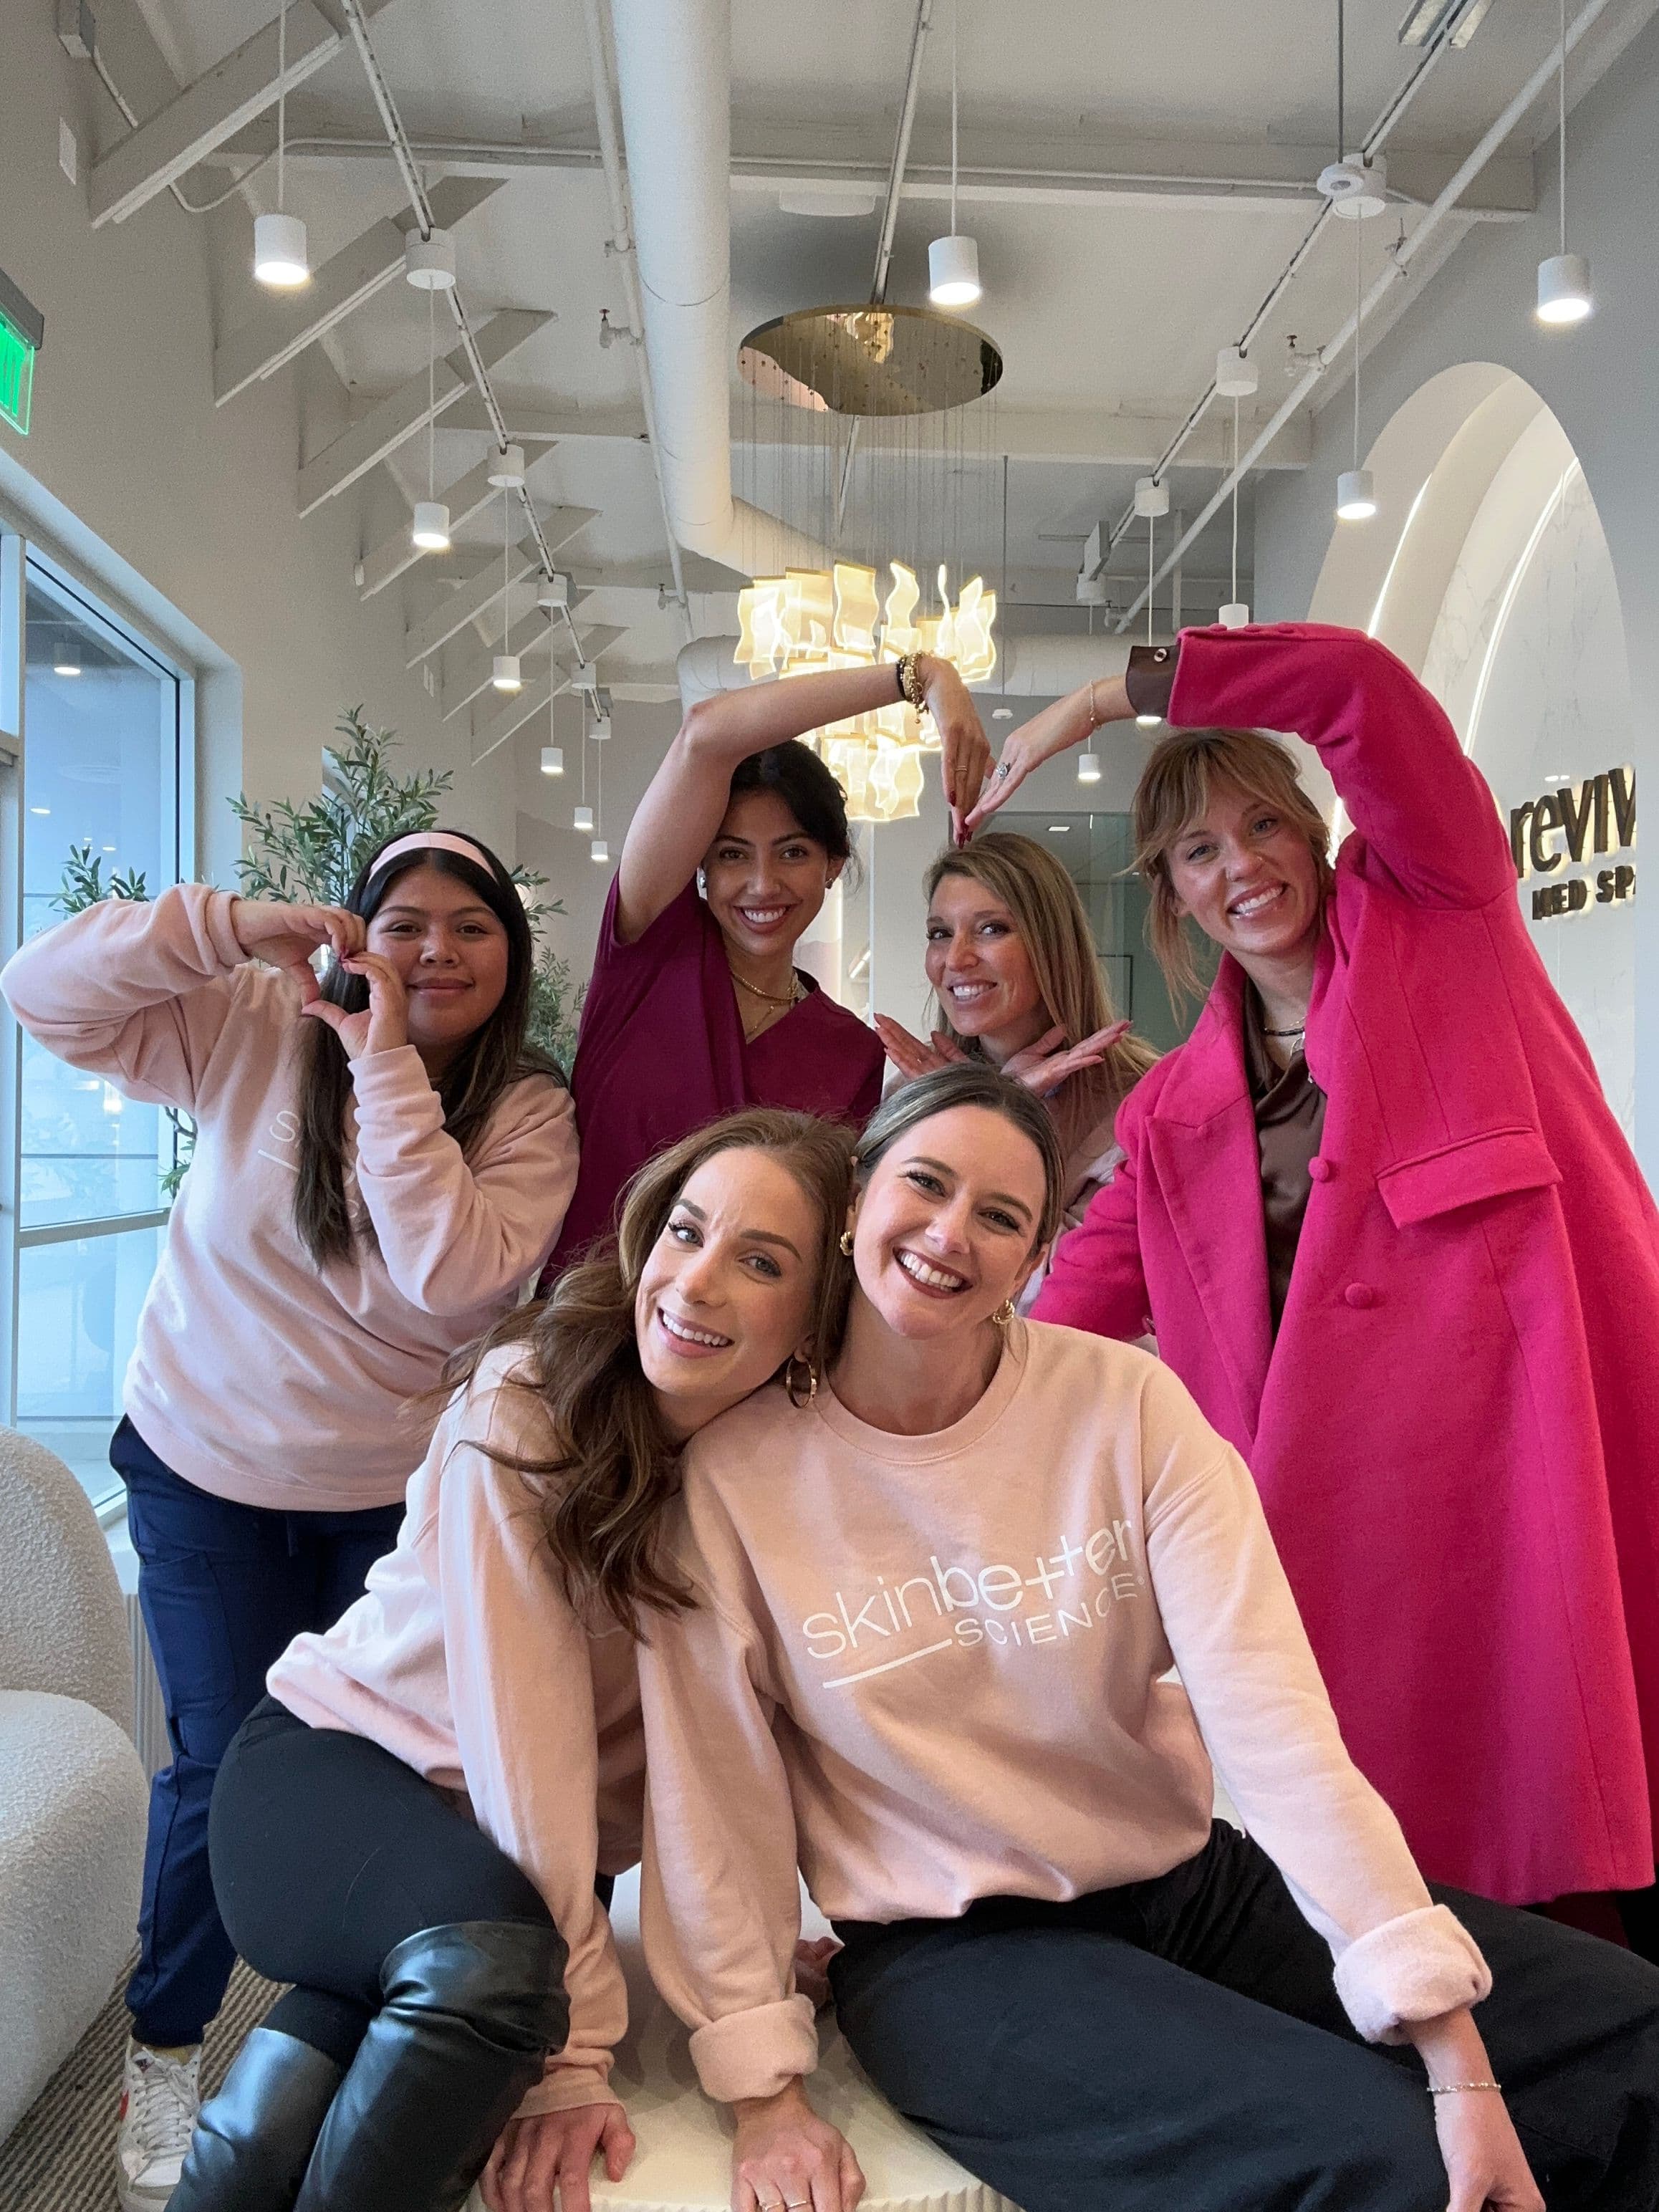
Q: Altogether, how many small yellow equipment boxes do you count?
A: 0